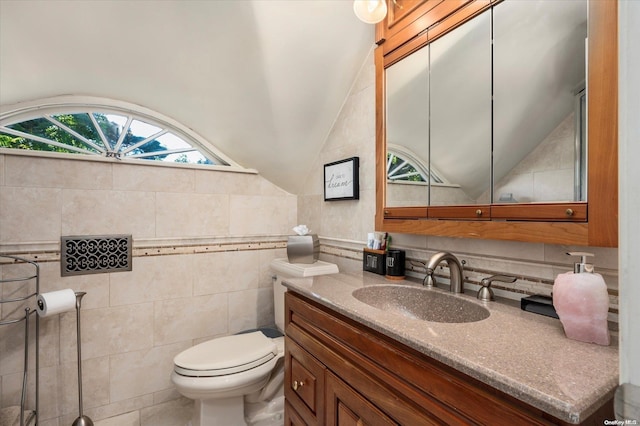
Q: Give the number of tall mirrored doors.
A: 3